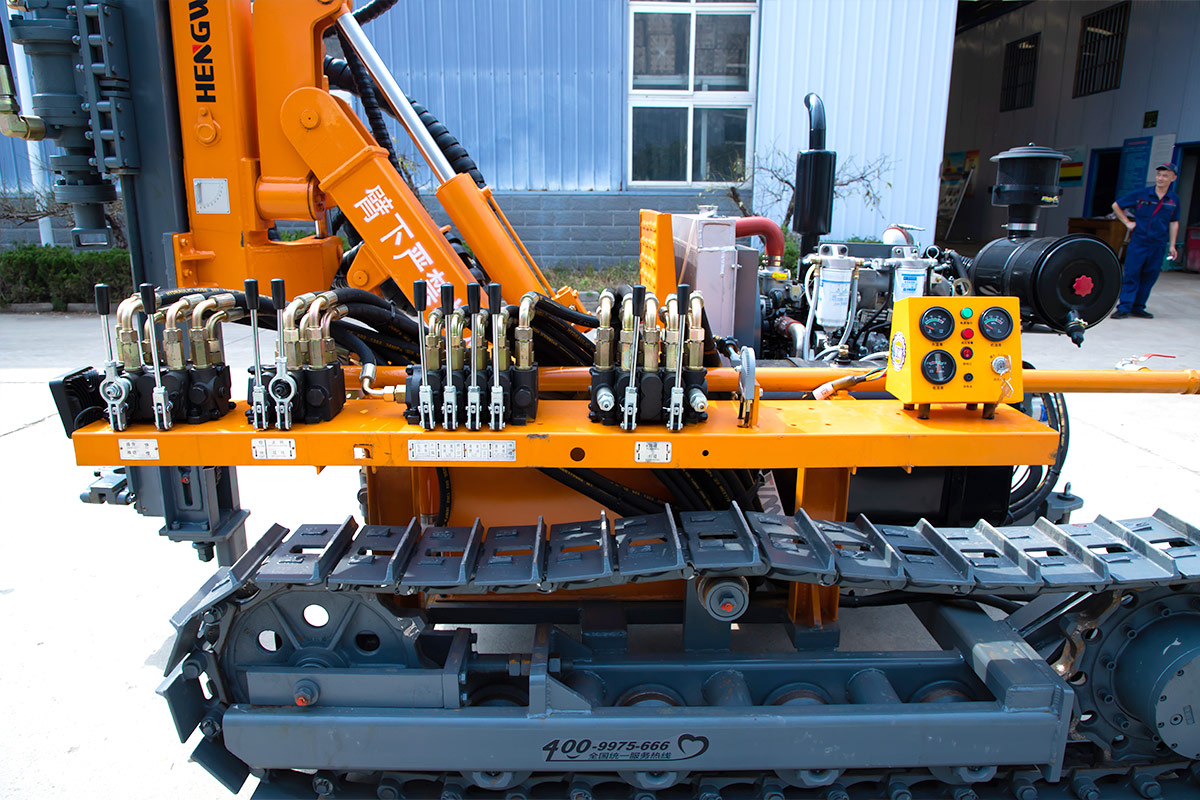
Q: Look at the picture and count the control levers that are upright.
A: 10